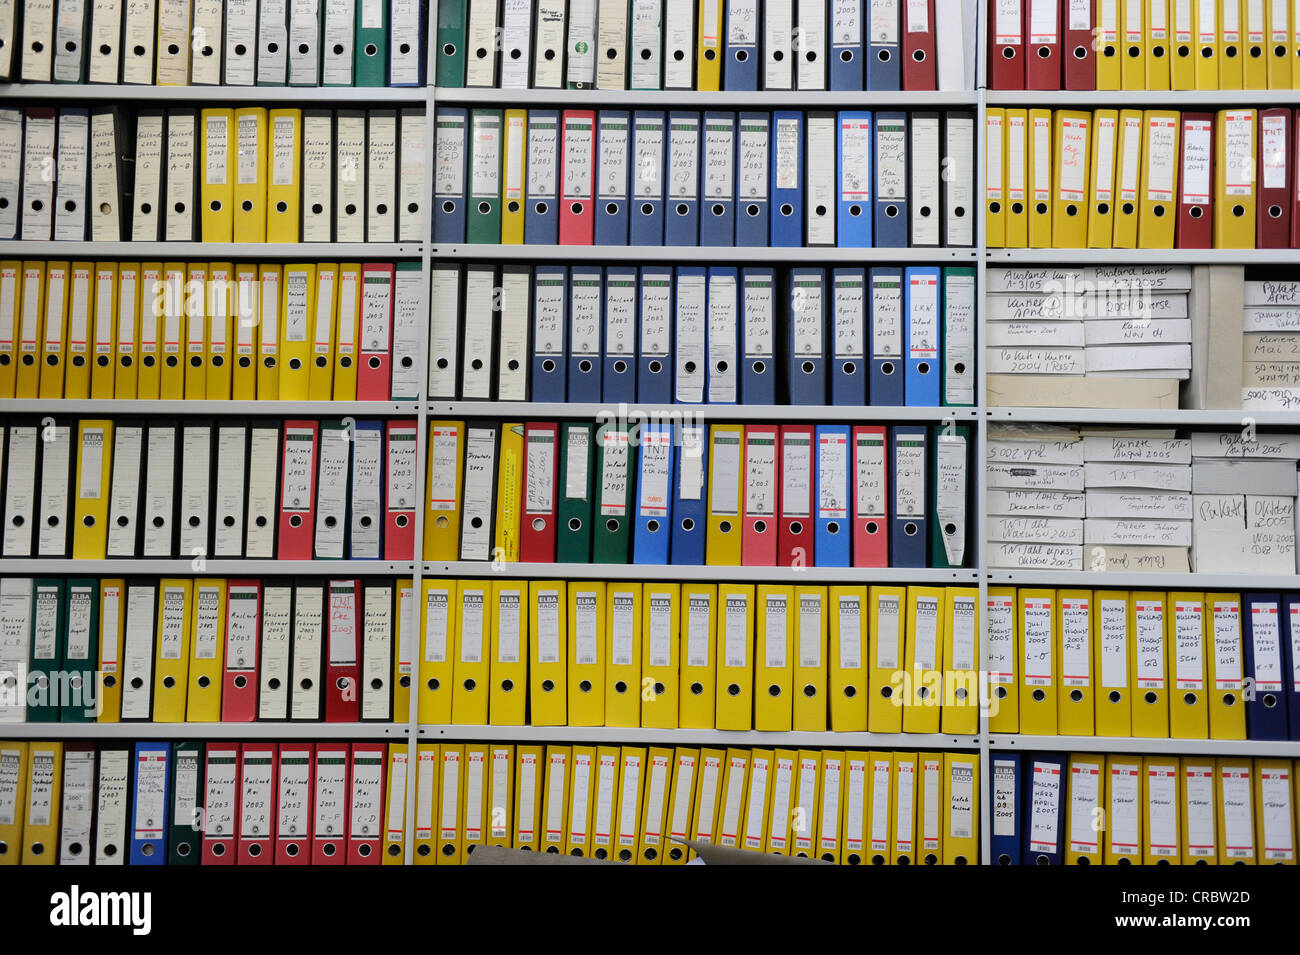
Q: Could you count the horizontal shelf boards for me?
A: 15